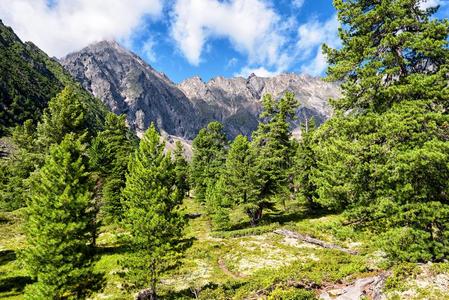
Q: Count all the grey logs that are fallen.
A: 1